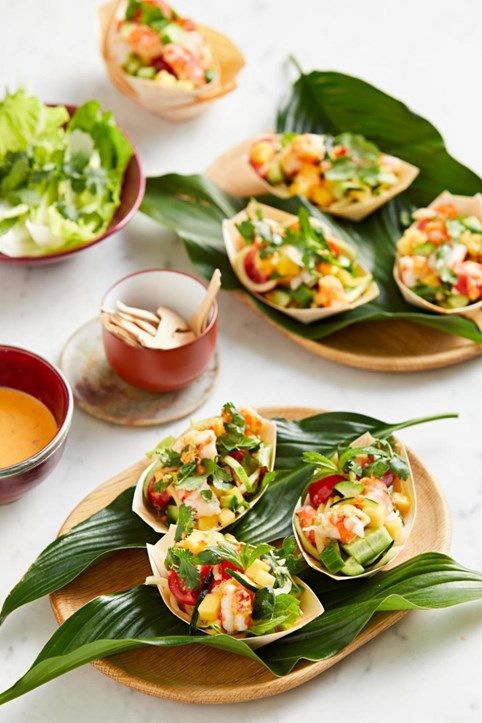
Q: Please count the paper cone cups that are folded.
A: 7